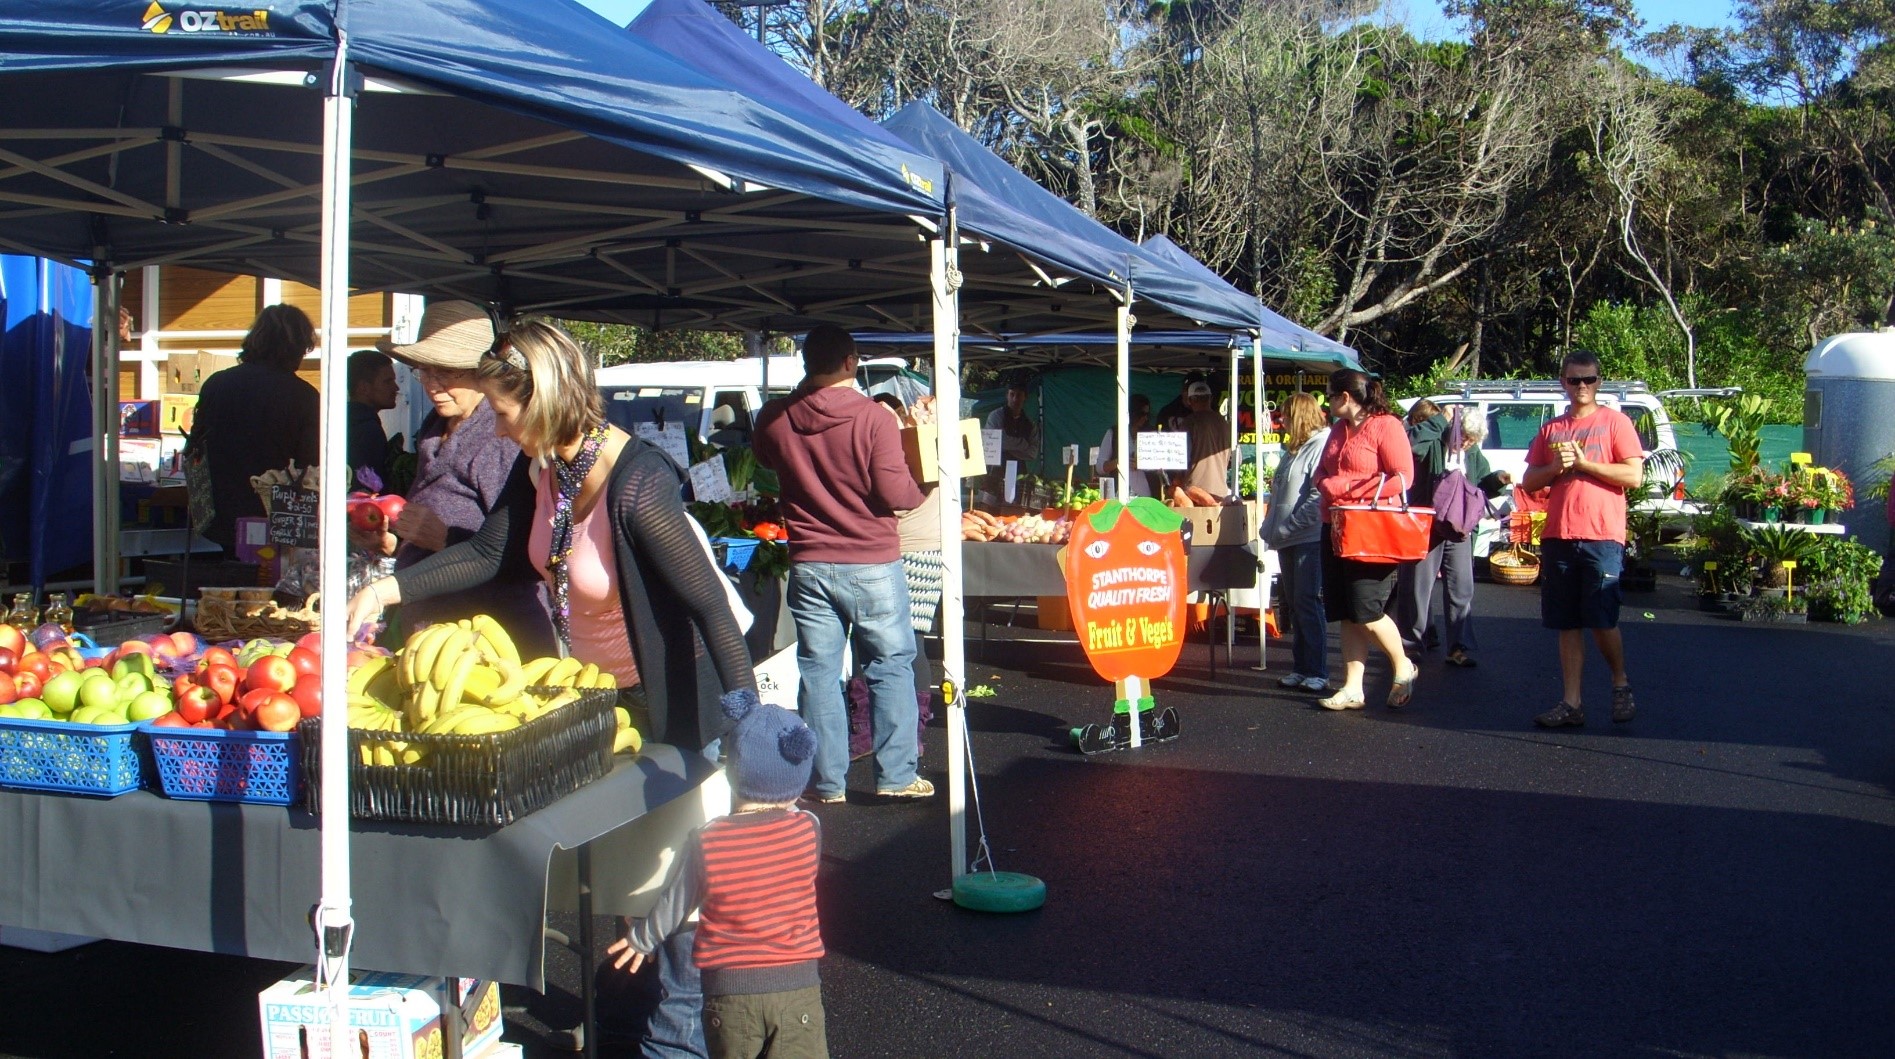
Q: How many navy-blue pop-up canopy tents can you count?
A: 4